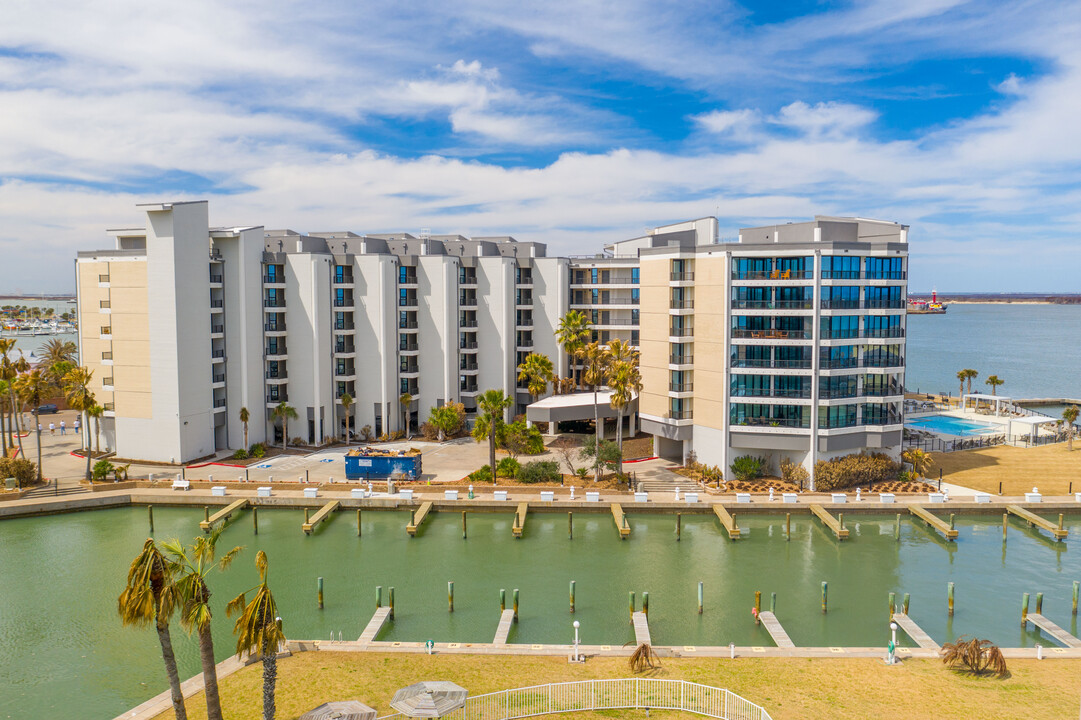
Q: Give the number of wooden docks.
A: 15